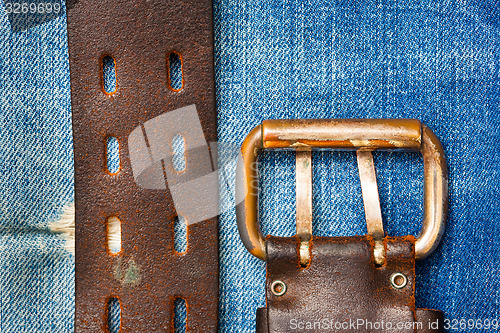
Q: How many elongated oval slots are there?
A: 8